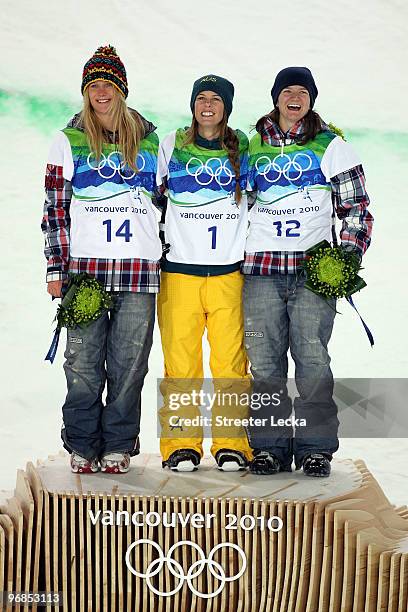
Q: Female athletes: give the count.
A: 3